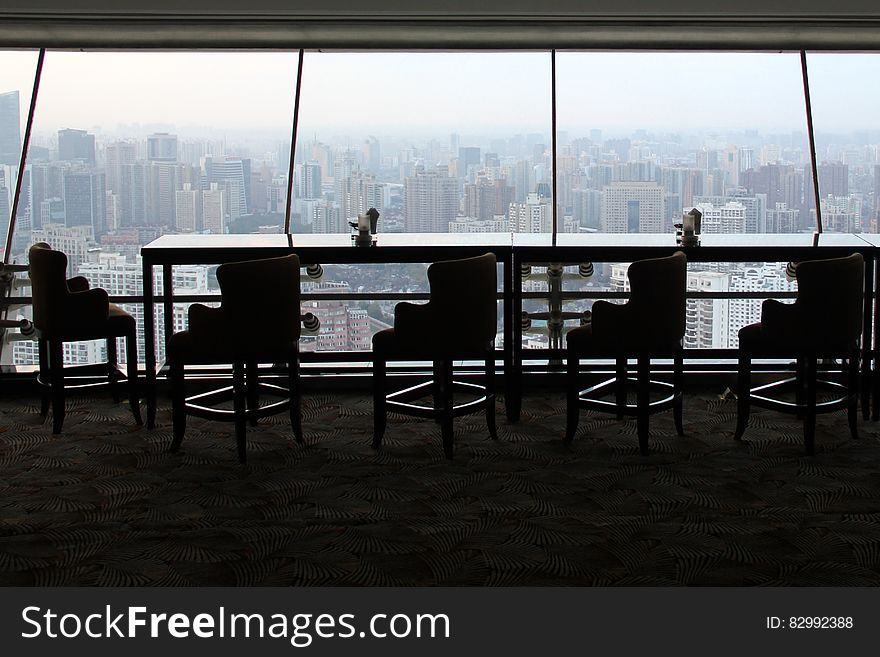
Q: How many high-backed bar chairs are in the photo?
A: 5